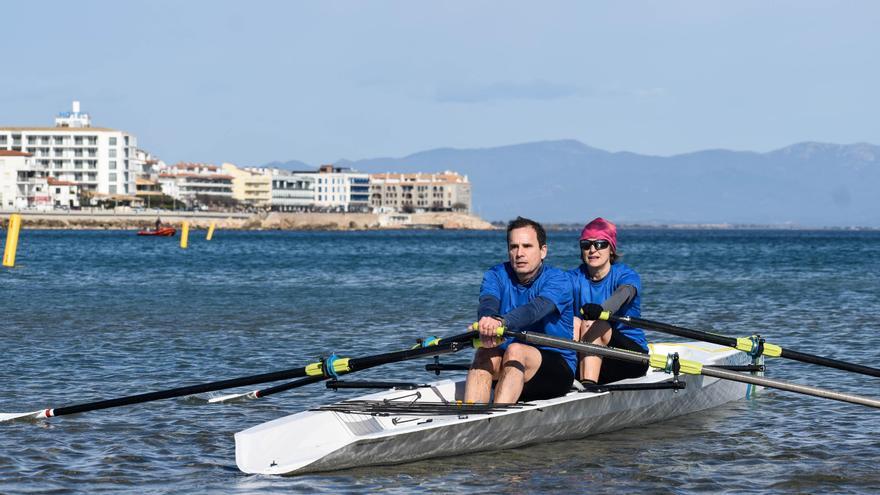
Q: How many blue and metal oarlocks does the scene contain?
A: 4